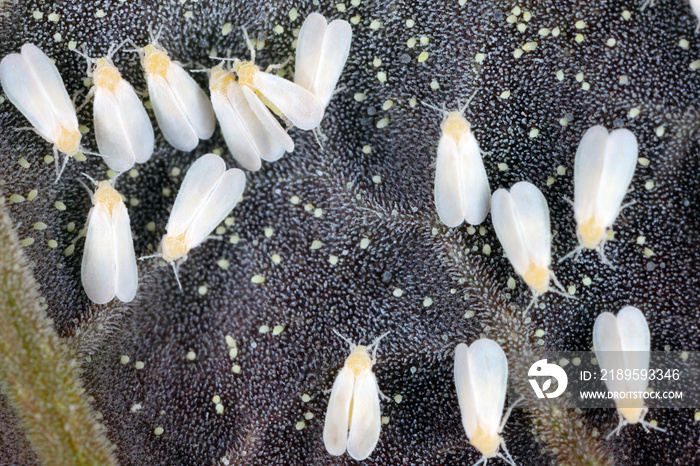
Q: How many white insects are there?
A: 14